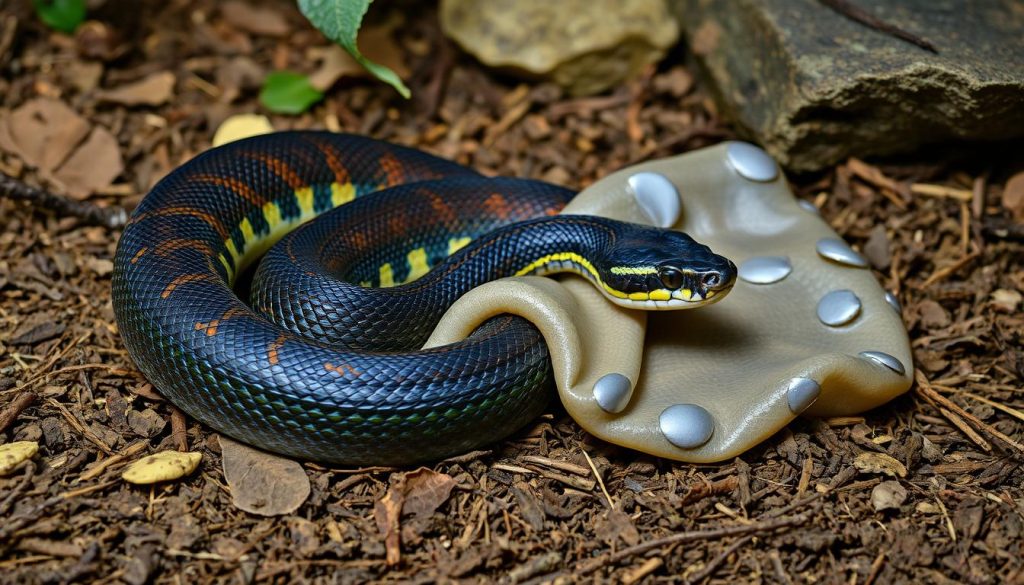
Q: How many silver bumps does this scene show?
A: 11